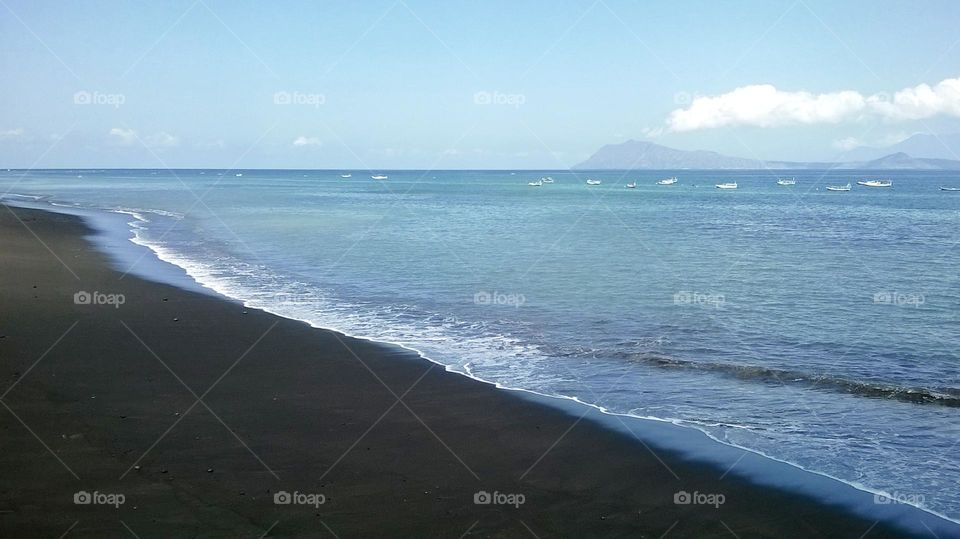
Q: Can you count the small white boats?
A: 13